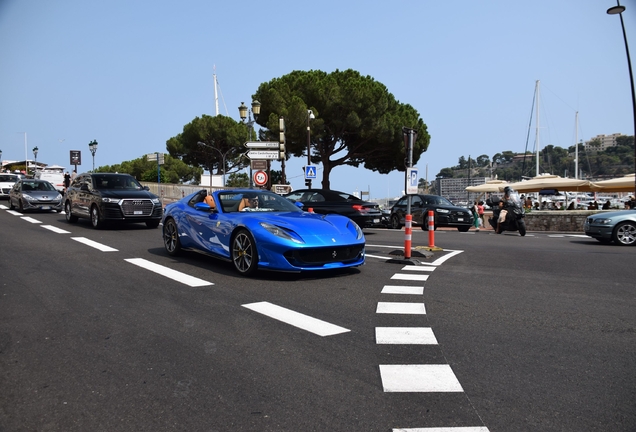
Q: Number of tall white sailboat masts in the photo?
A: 3